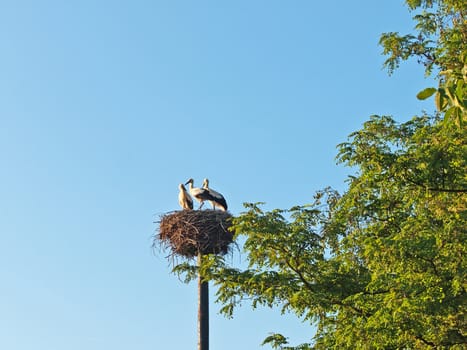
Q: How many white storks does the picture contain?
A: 3